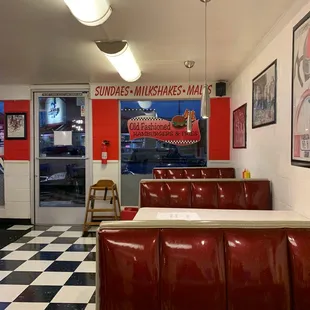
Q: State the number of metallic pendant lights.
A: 2